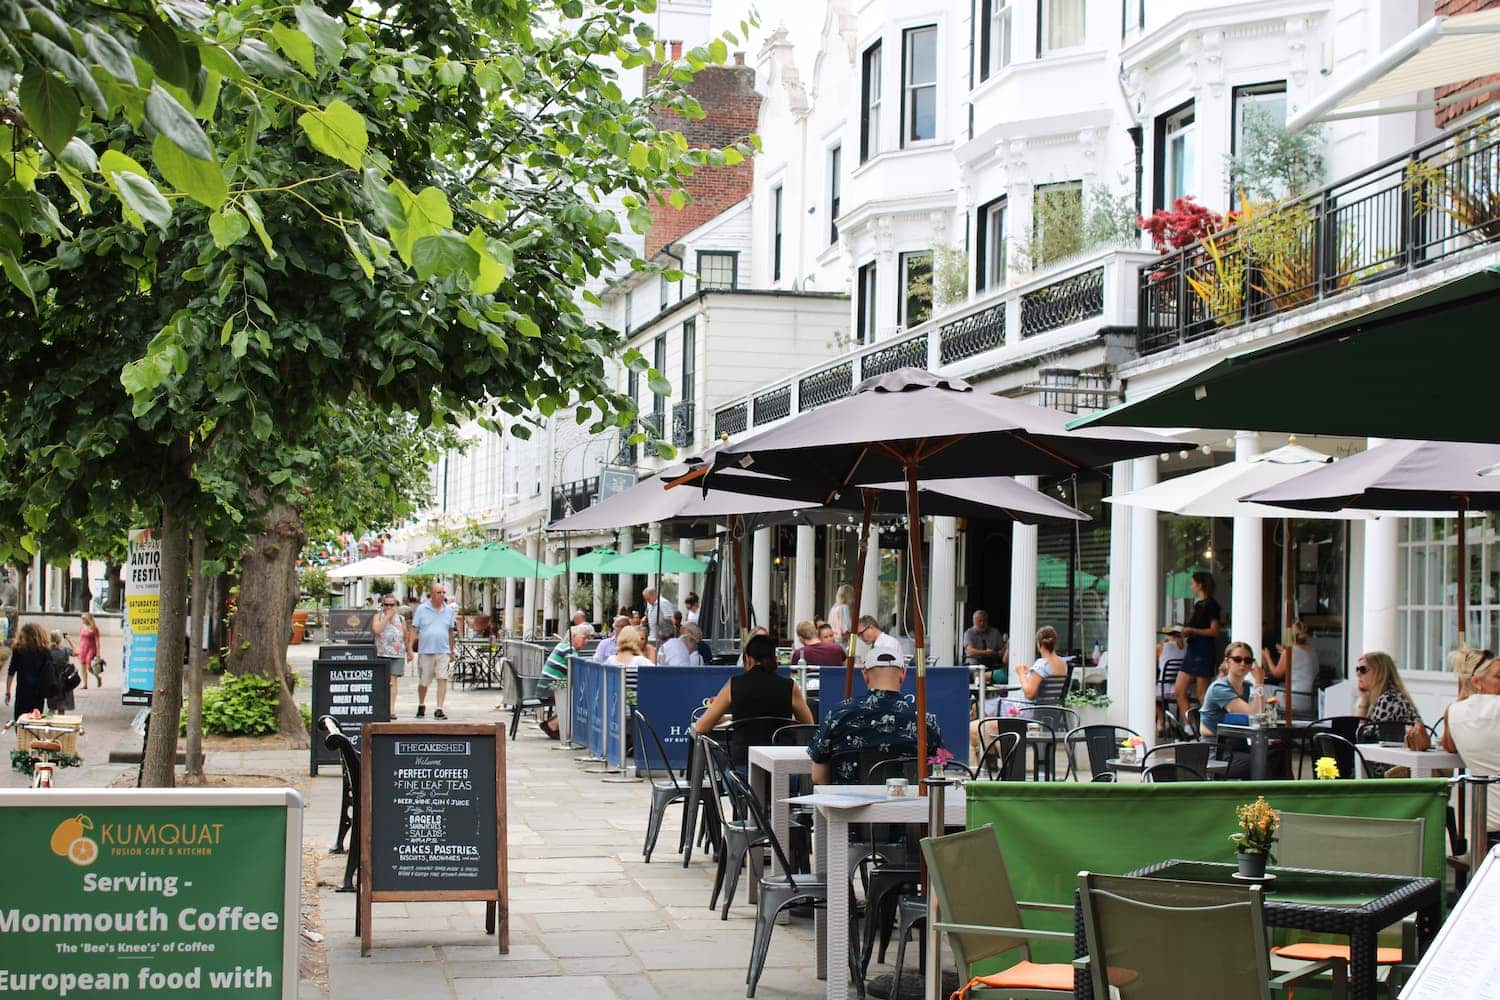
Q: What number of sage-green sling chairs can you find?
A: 3